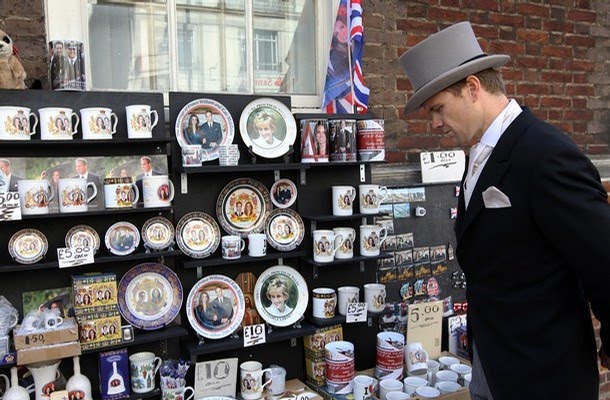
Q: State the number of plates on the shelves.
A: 13